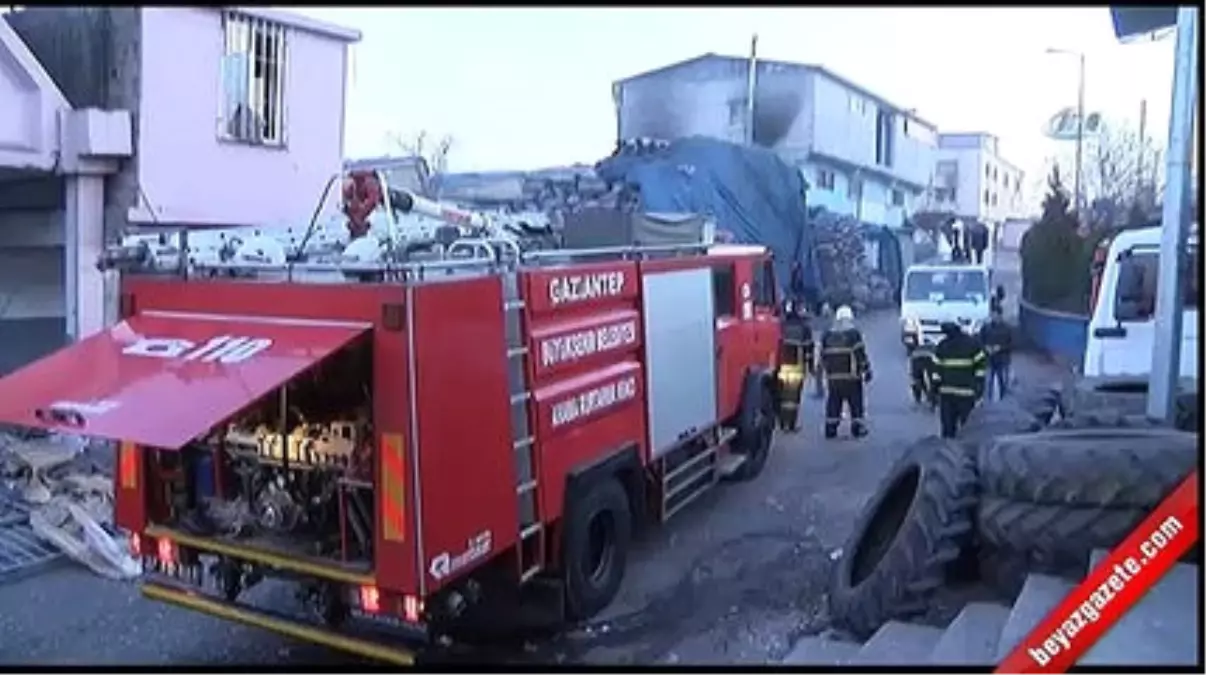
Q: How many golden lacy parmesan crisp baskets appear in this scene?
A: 0